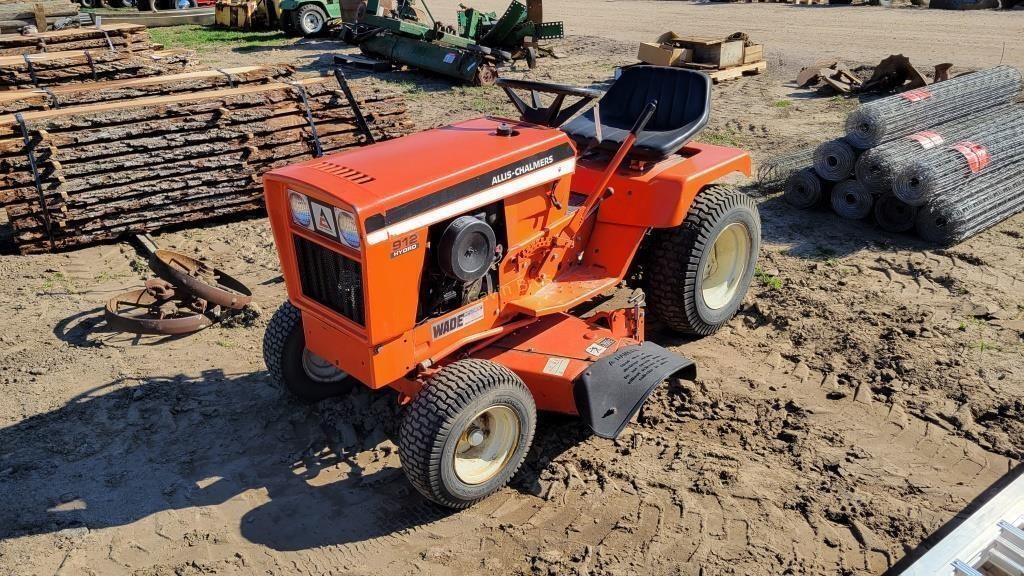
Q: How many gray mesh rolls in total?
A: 8